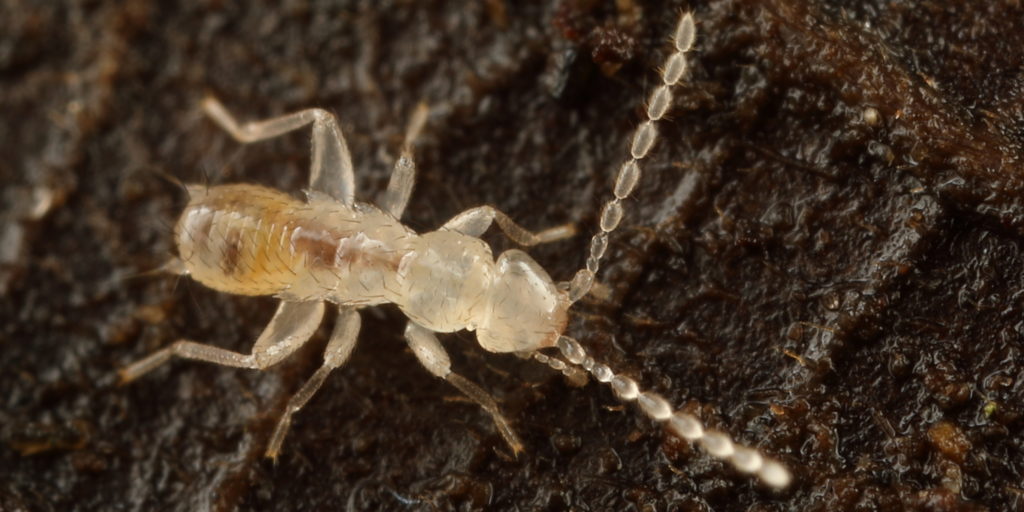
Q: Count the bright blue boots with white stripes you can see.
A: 0